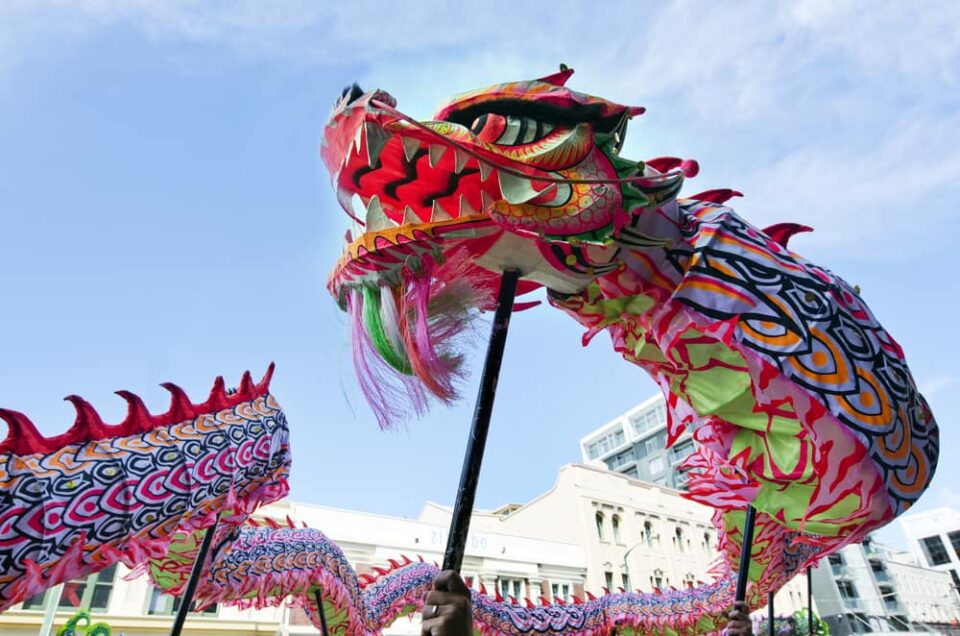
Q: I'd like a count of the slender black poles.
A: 6